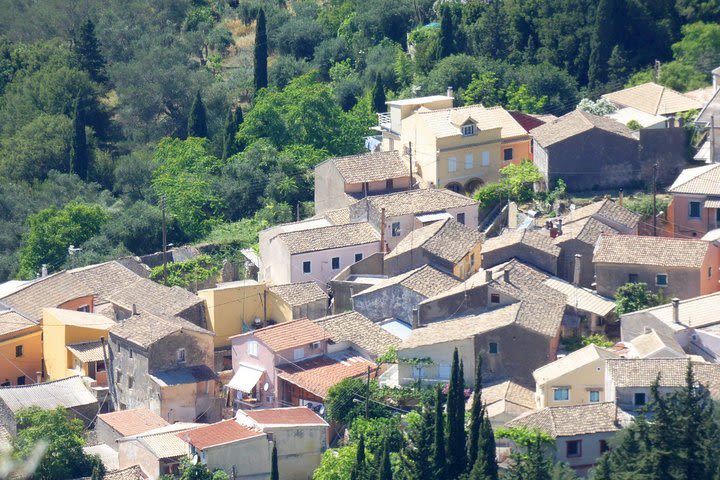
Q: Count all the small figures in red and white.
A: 0